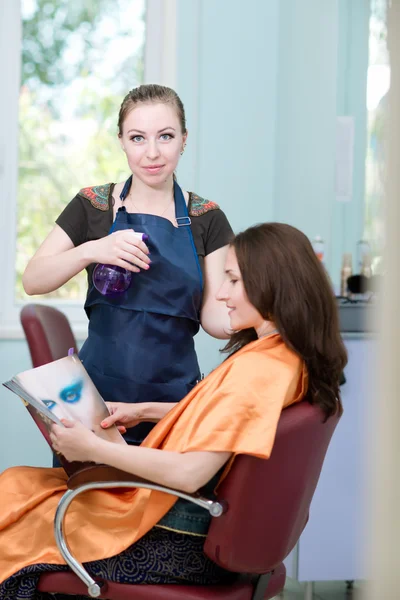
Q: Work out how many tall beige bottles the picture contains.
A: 2